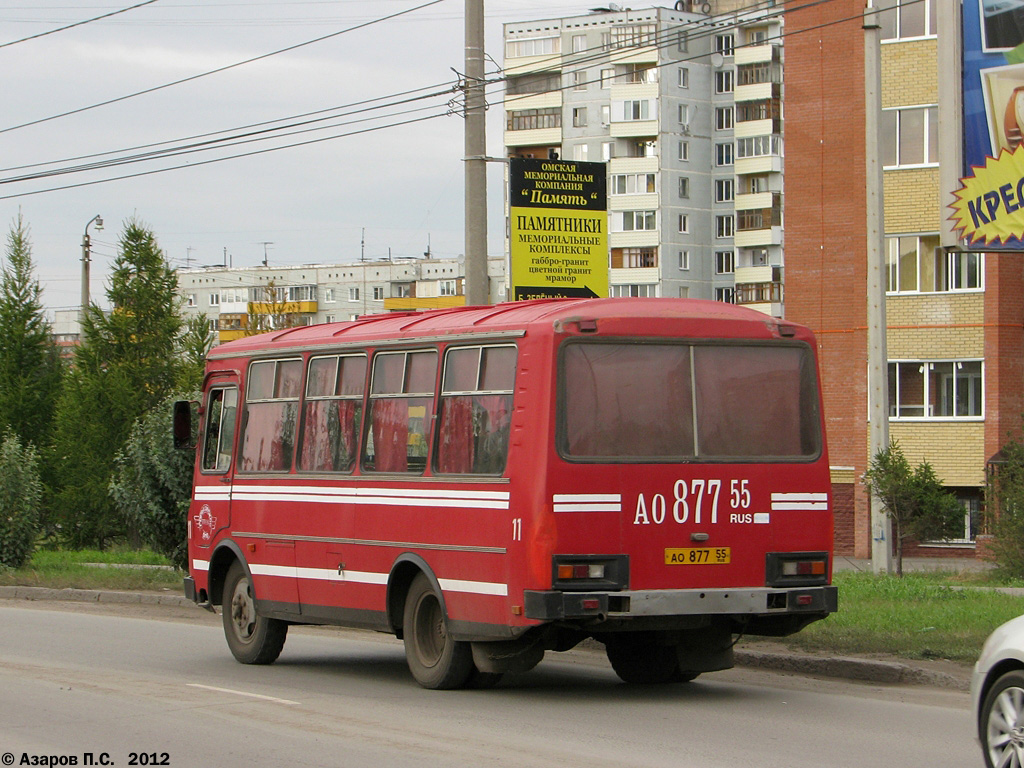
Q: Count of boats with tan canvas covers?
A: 0